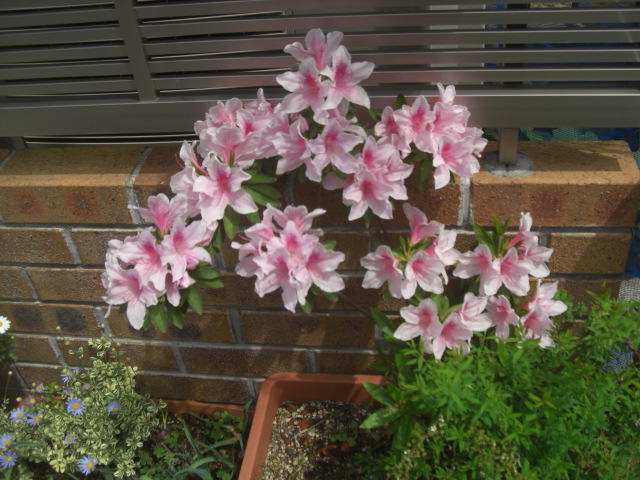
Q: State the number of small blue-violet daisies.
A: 13